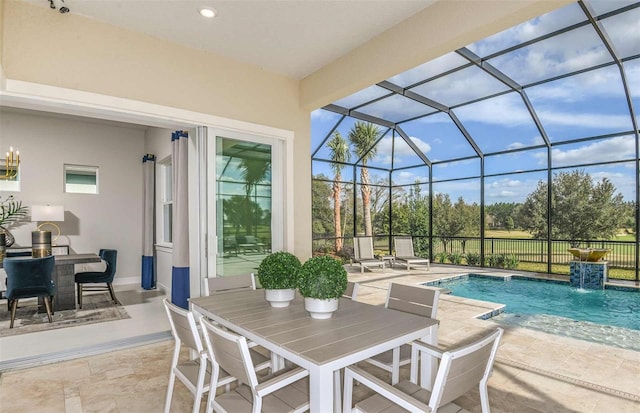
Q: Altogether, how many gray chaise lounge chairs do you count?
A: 2